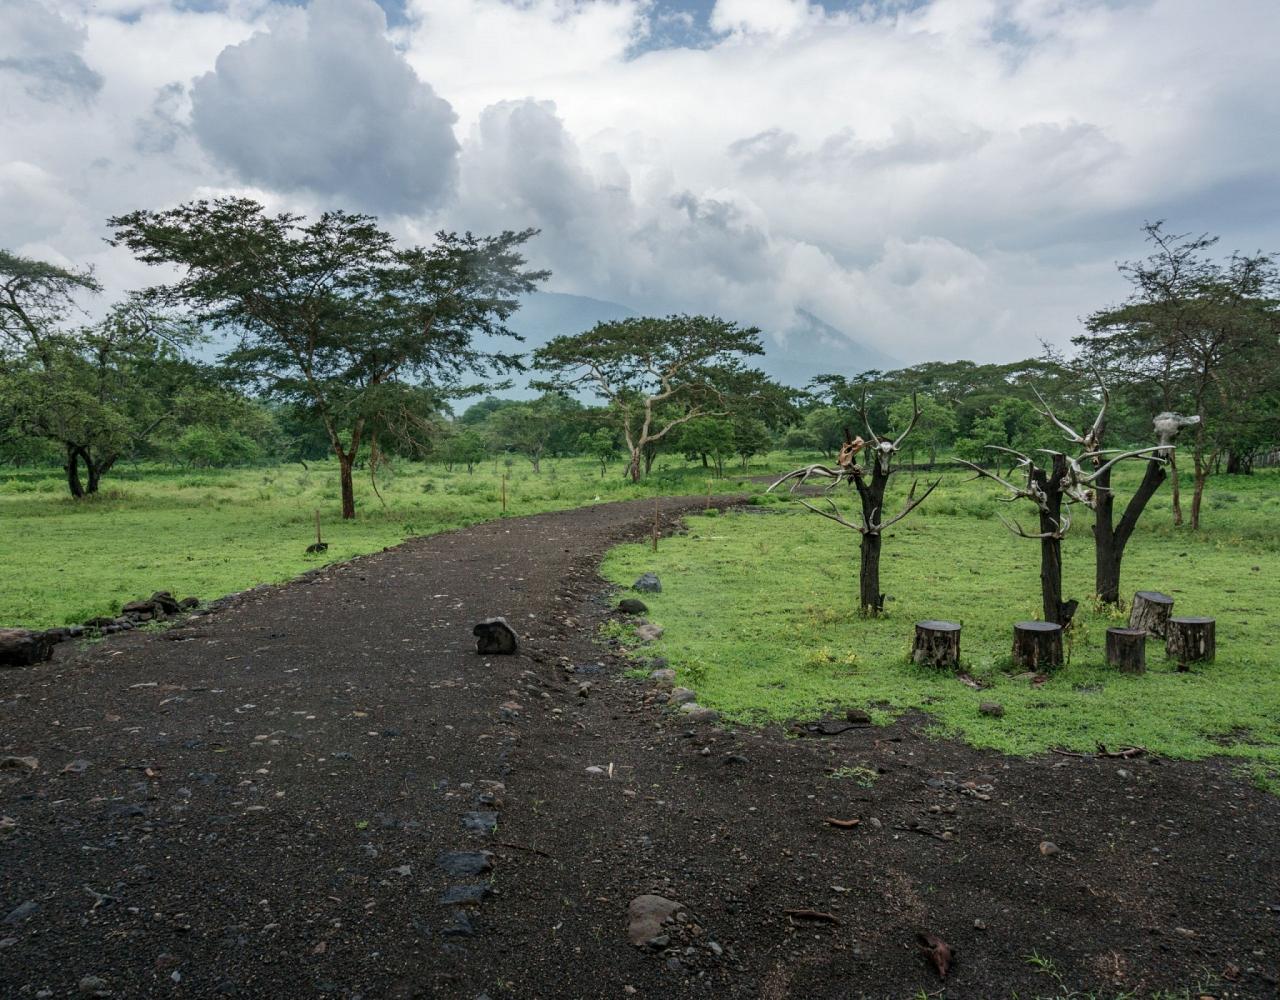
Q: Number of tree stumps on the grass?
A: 5